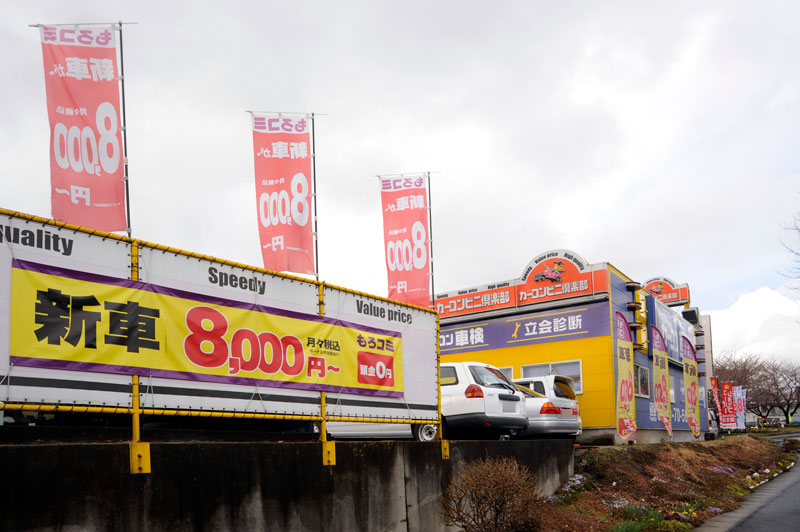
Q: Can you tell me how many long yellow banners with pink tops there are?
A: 3